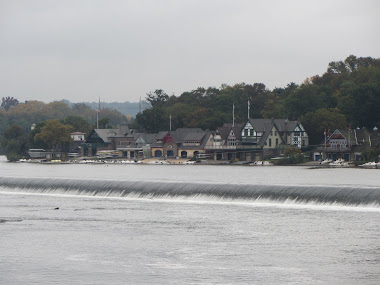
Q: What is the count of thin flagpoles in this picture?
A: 5